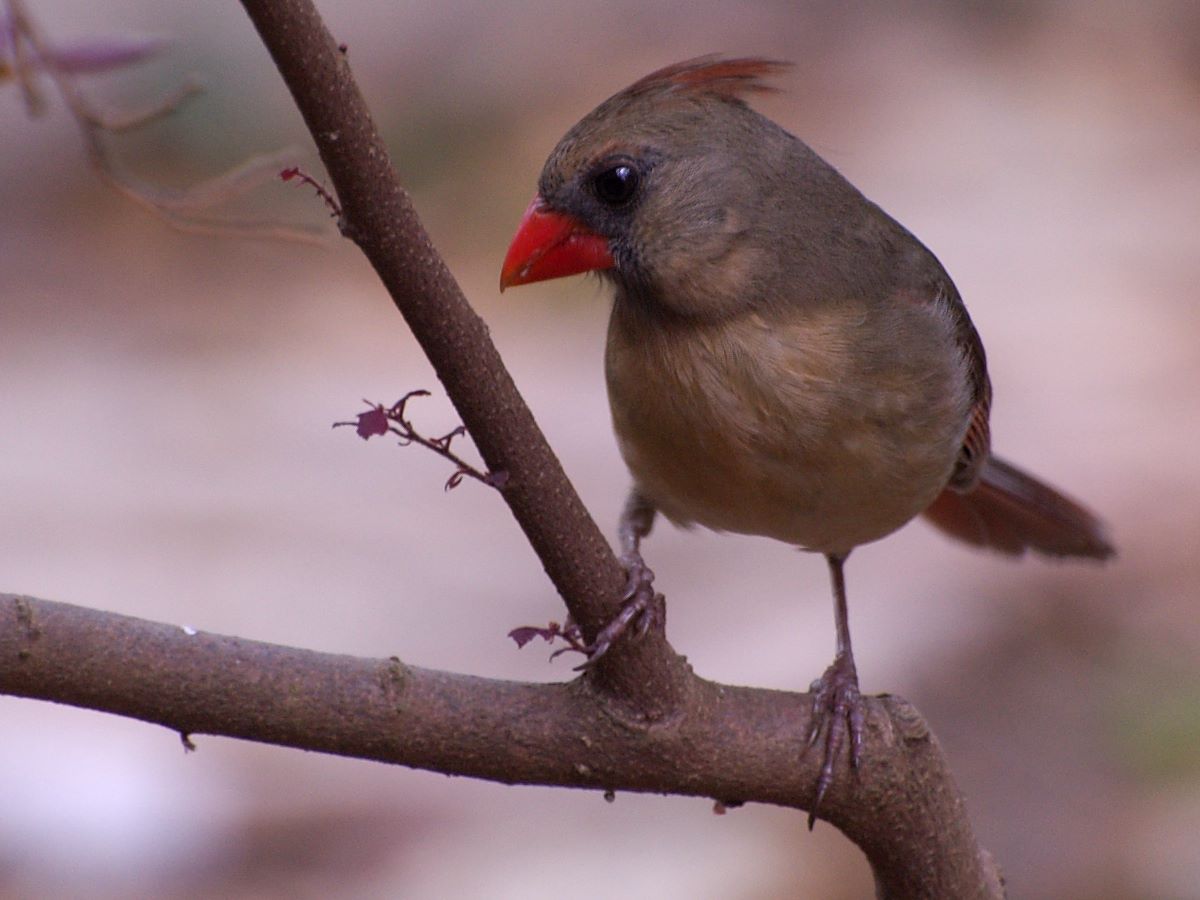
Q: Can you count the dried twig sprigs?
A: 3